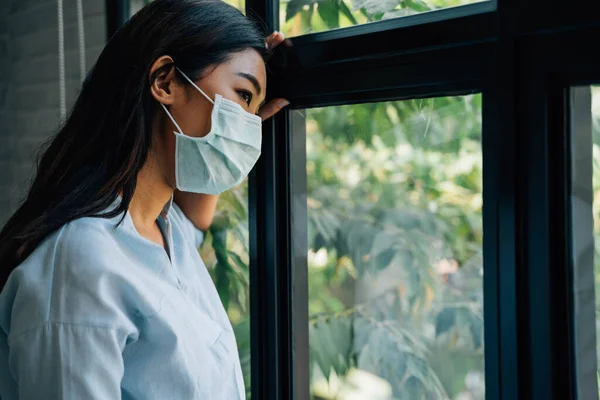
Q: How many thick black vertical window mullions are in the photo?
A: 2